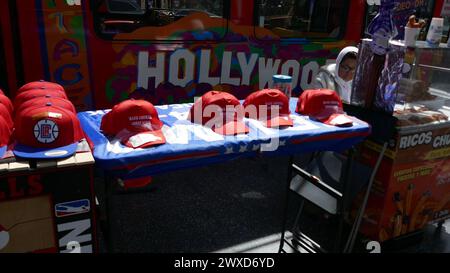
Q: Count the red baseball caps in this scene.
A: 12